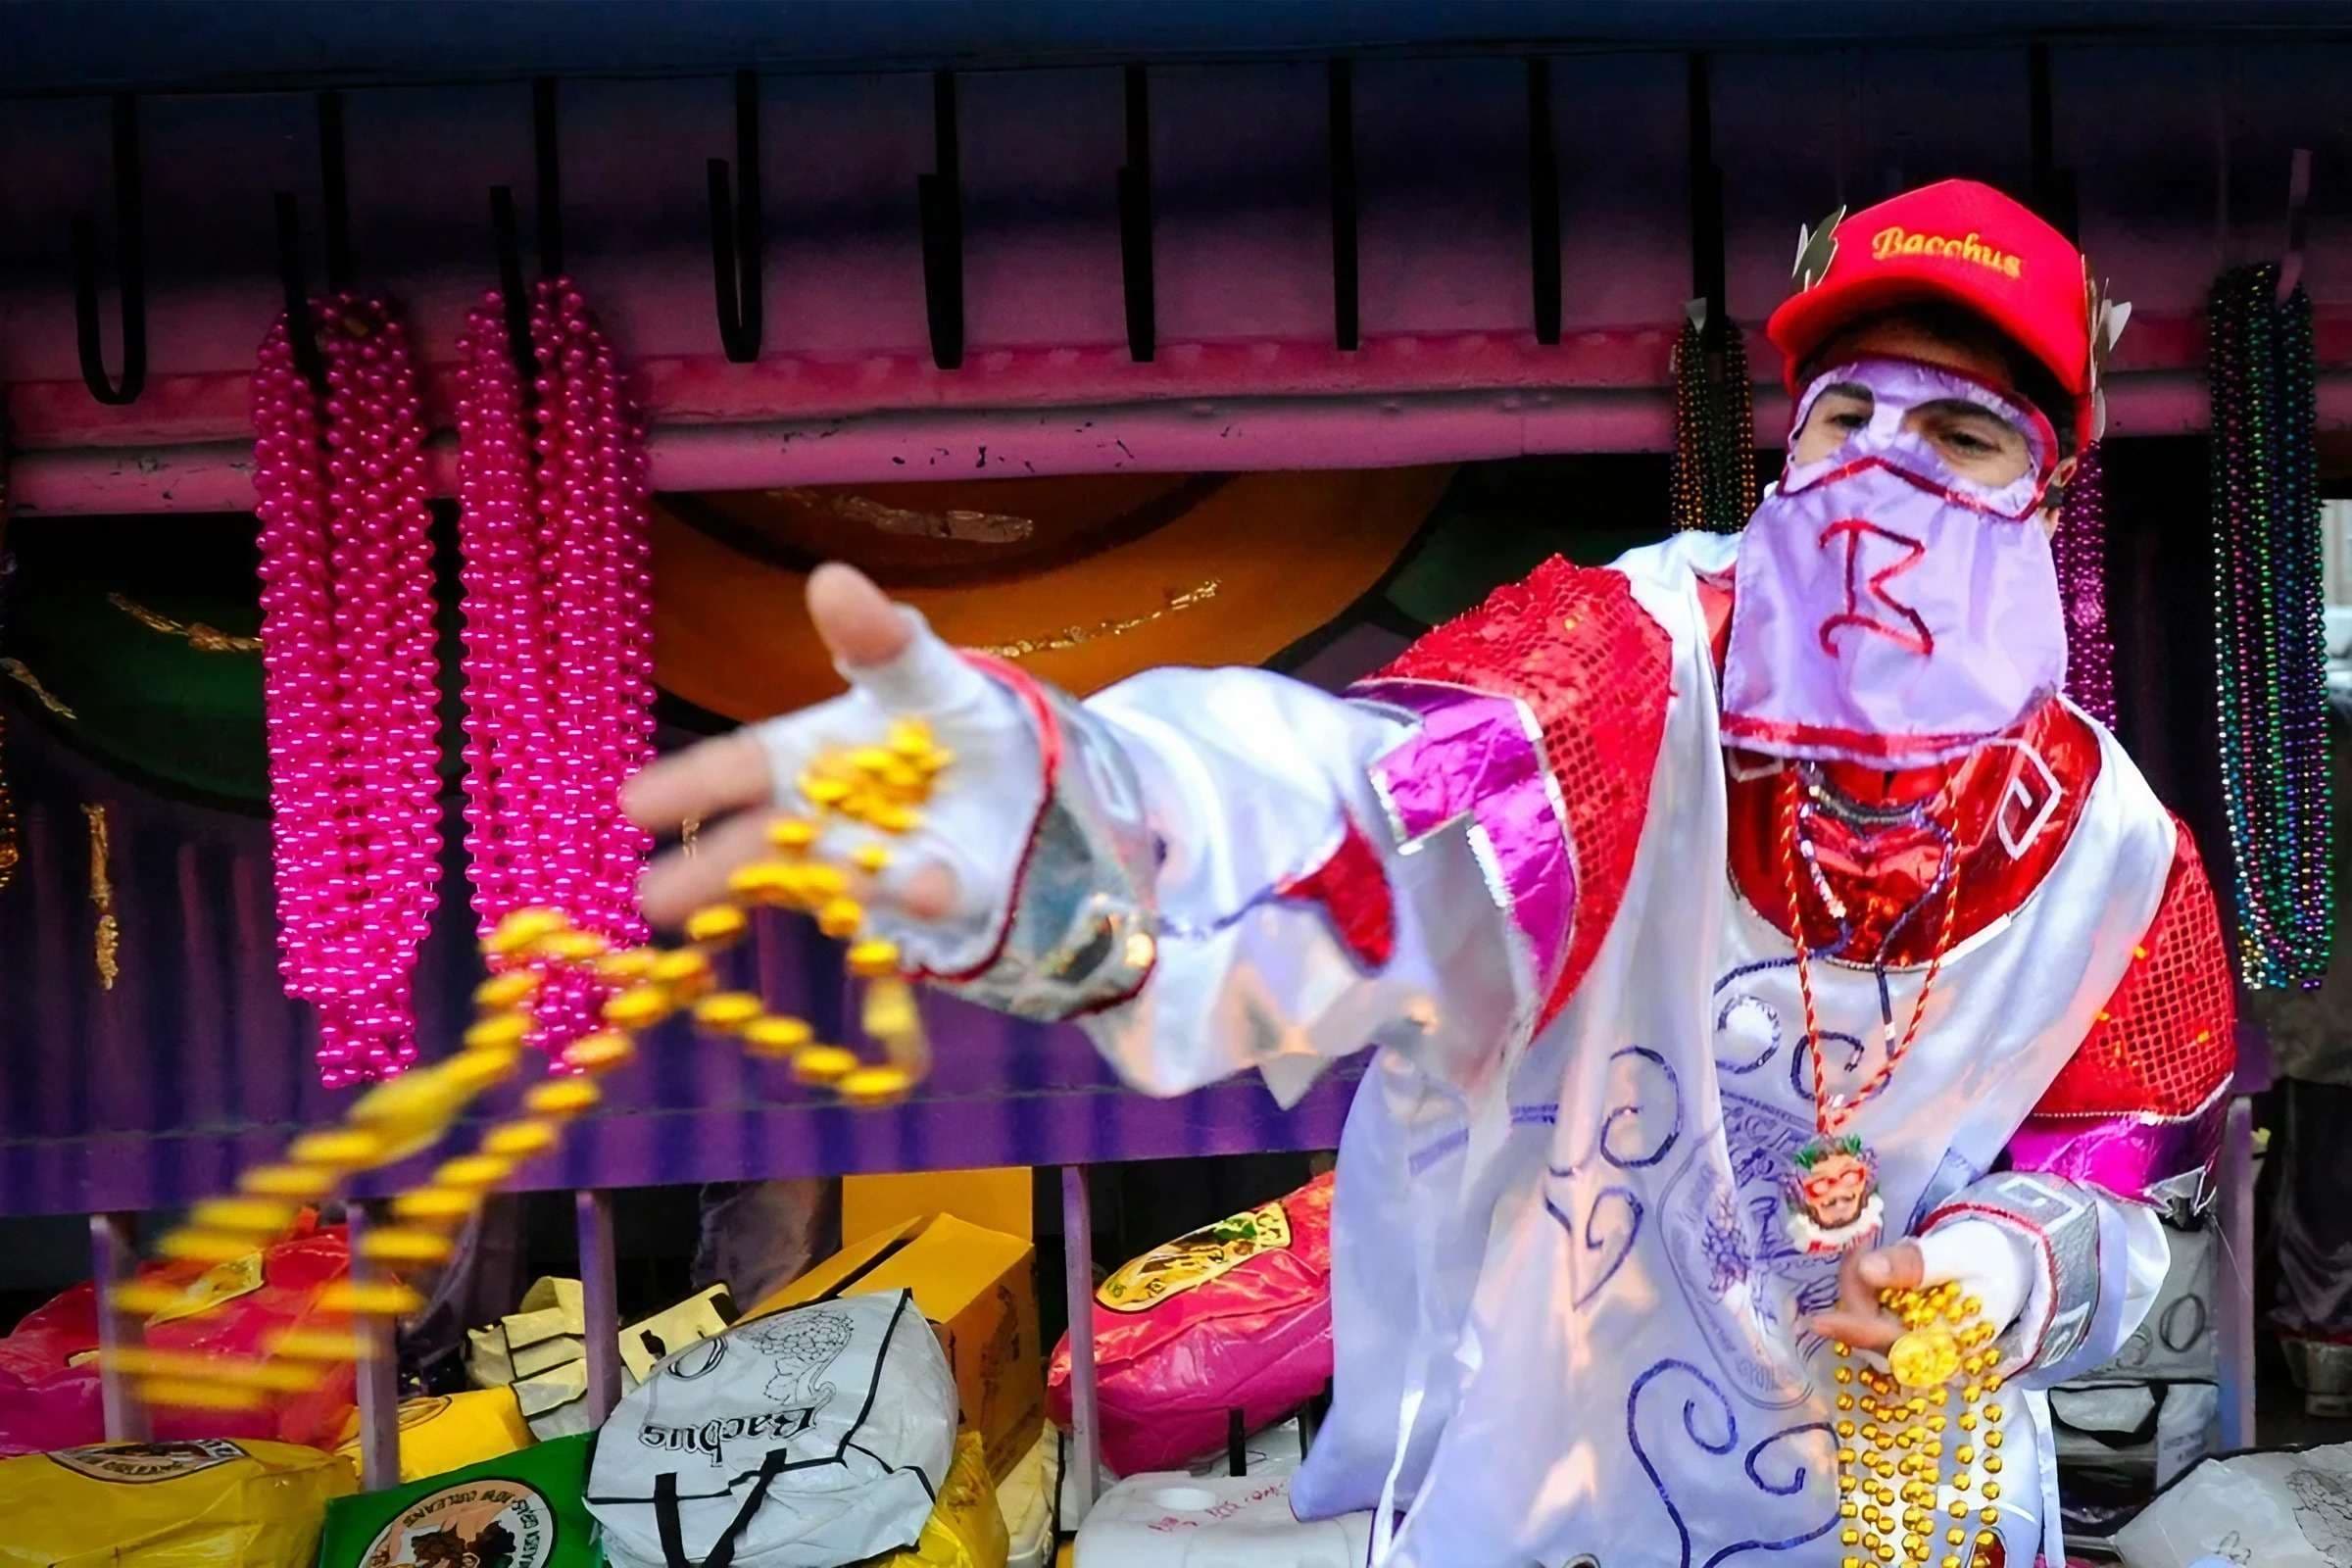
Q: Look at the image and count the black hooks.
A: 10